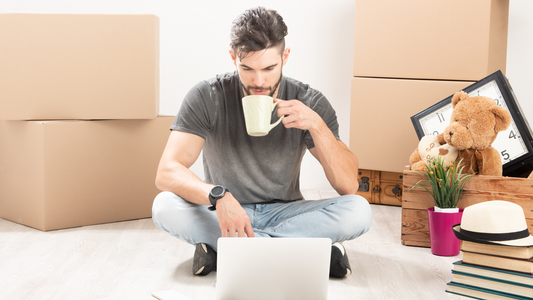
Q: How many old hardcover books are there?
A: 5